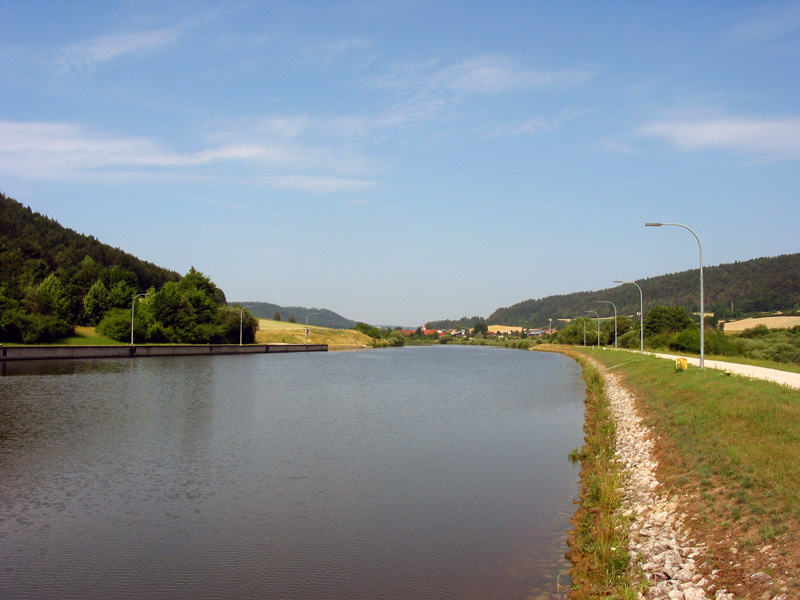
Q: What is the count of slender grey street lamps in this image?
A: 8